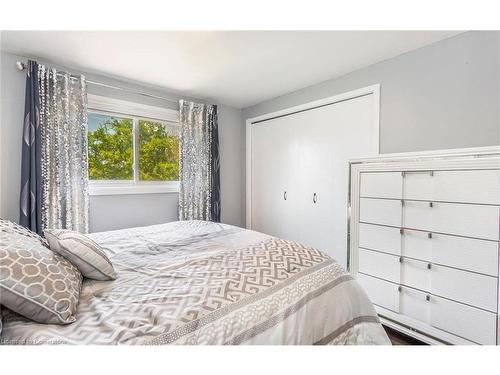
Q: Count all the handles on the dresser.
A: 10